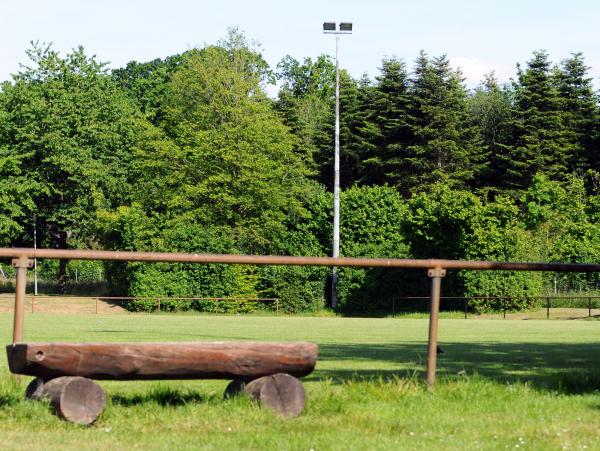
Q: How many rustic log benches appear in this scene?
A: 1